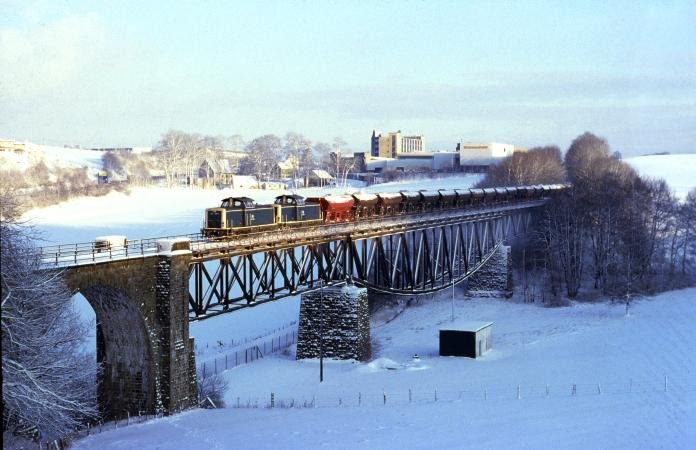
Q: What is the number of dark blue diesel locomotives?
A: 2